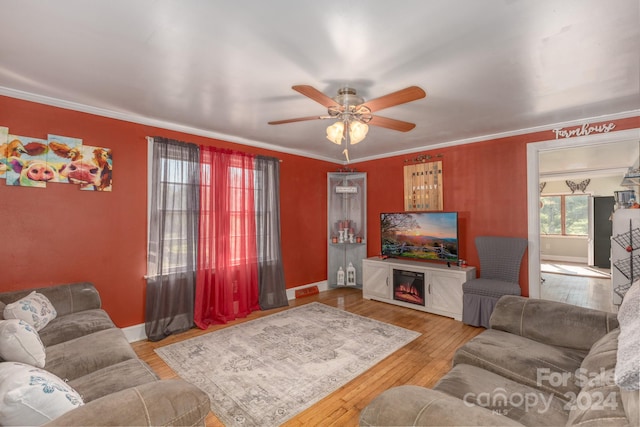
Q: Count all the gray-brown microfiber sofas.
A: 2